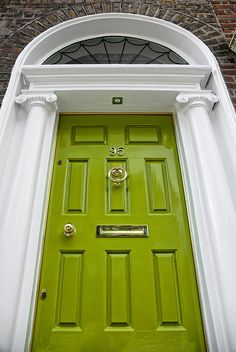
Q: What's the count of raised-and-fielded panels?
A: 8